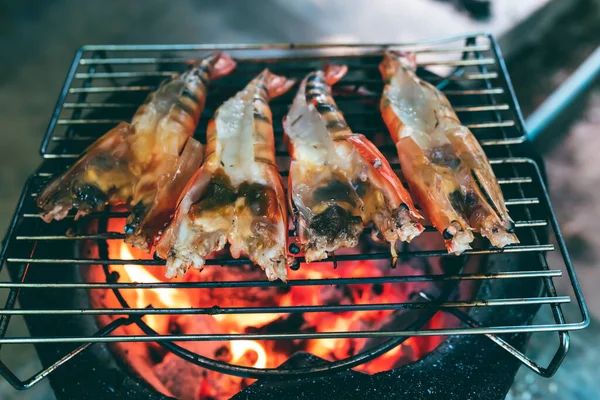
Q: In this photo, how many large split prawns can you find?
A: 4